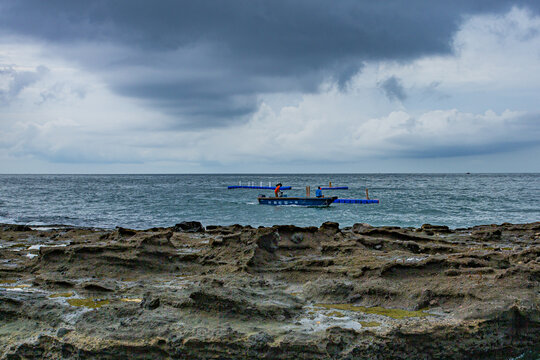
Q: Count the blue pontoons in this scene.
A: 3